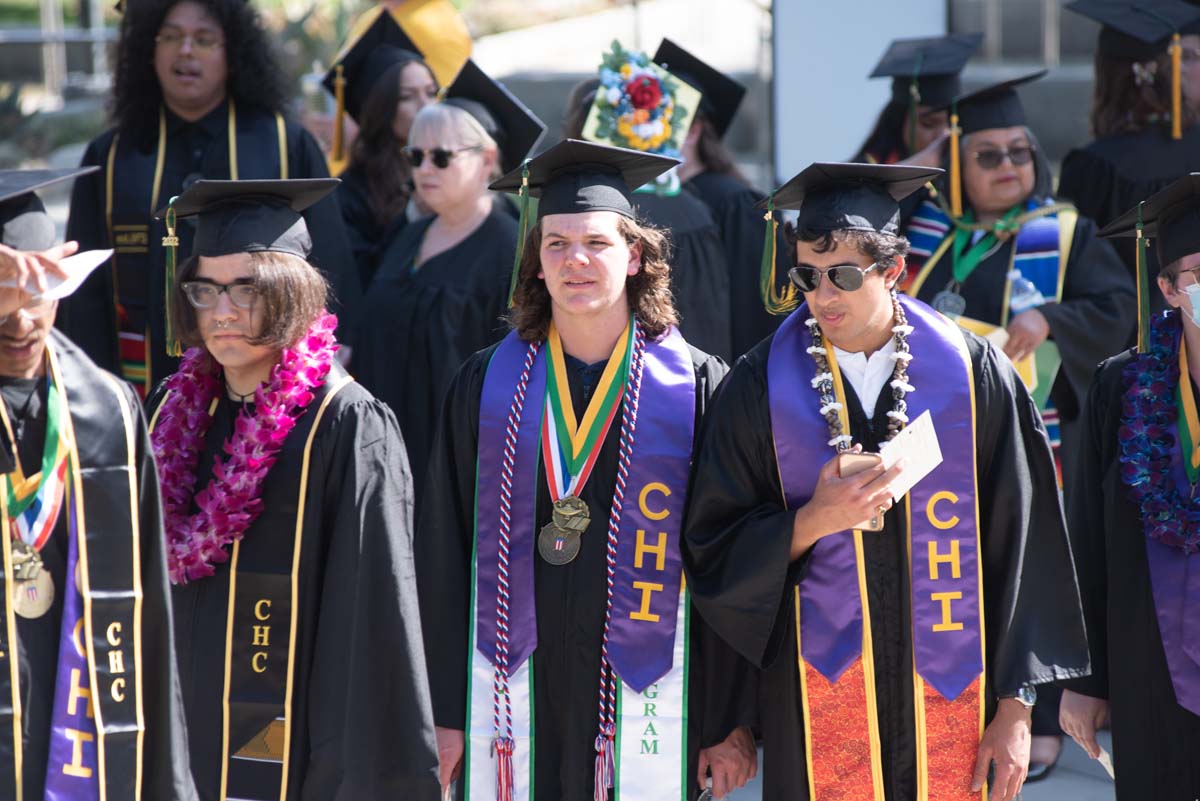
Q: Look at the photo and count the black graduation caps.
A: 11